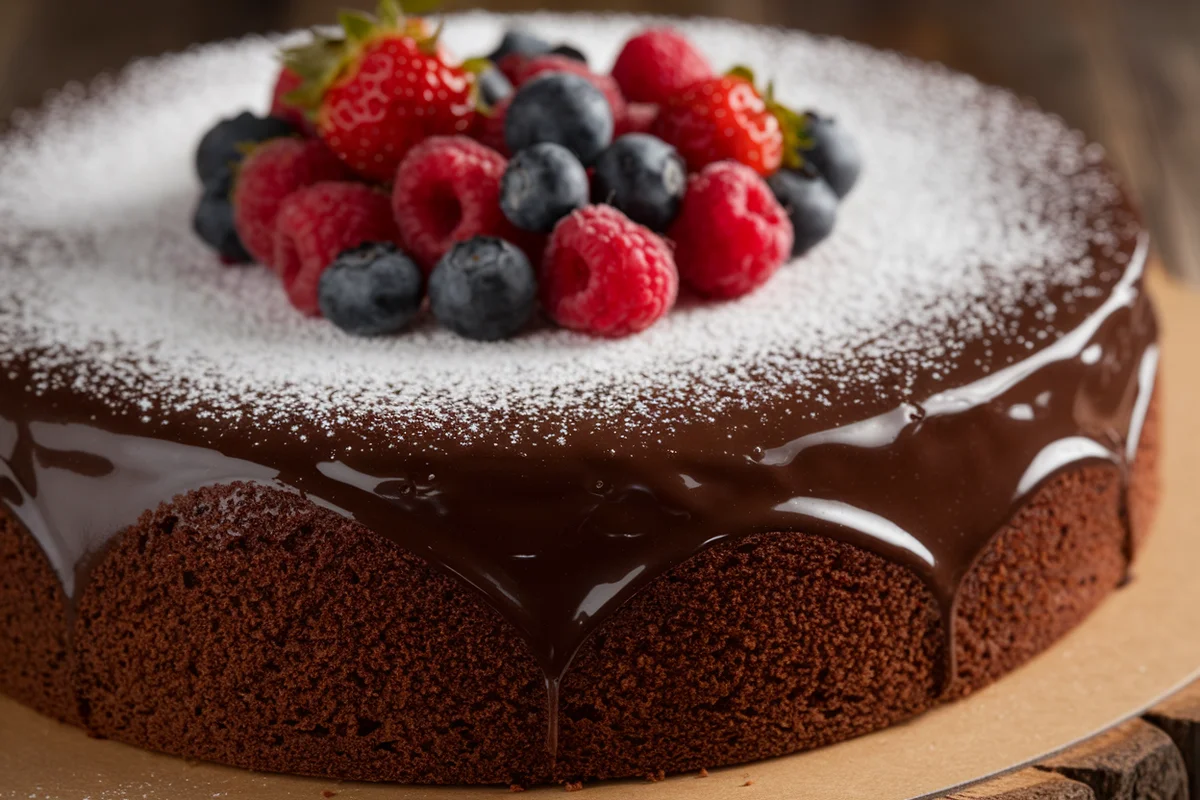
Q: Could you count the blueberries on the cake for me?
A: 12